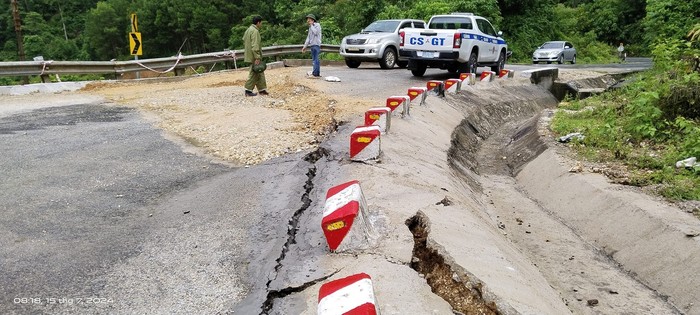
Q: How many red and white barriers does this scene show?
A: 11